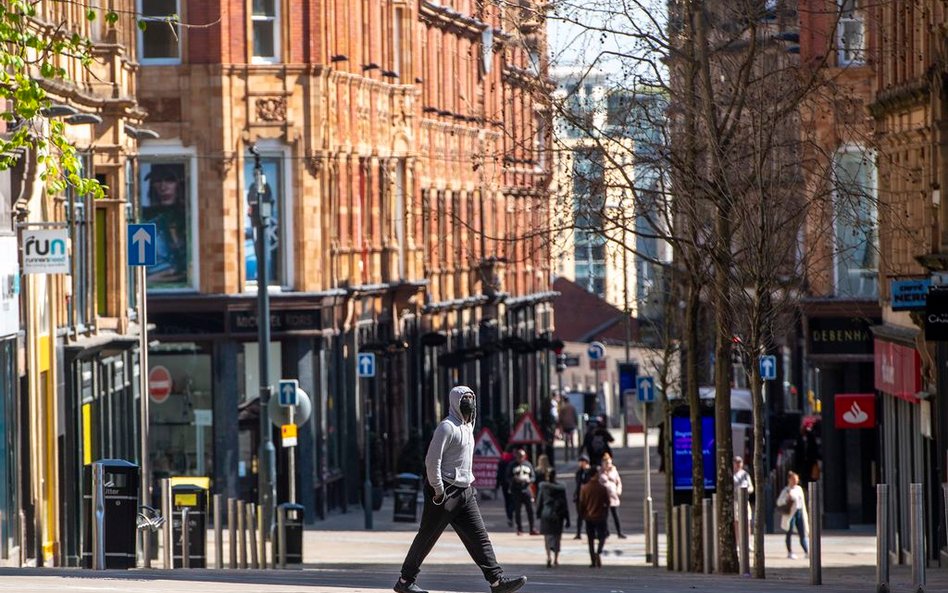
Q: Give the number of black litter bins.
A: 4